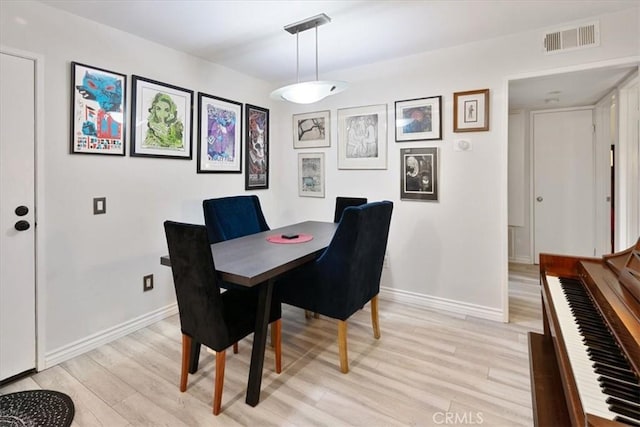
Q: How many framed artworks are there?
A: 10